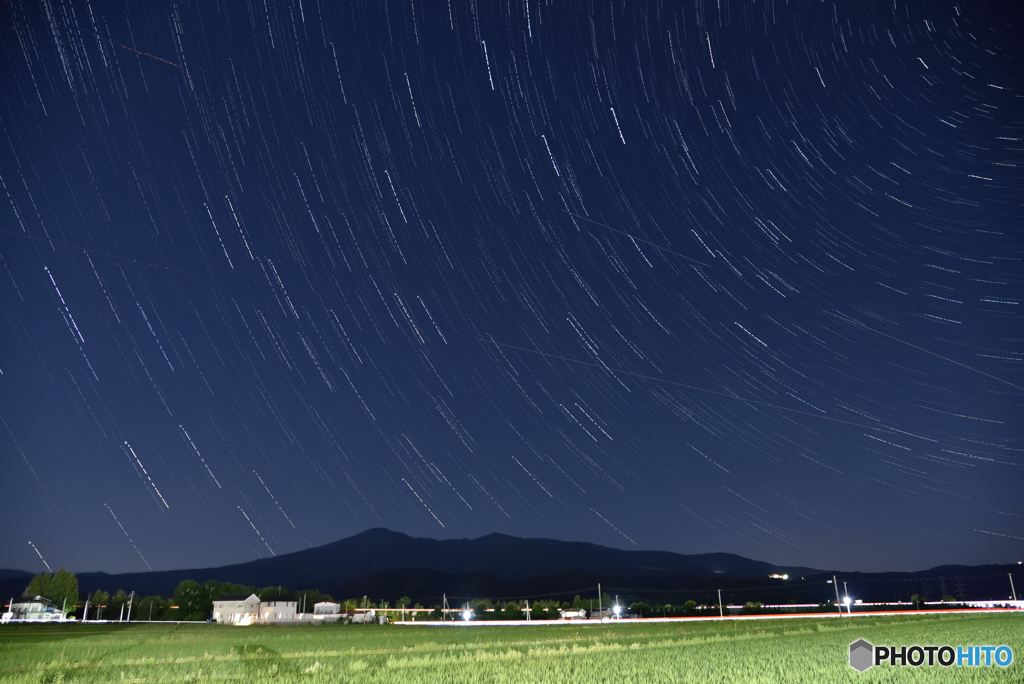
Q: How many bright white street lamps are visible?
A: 3